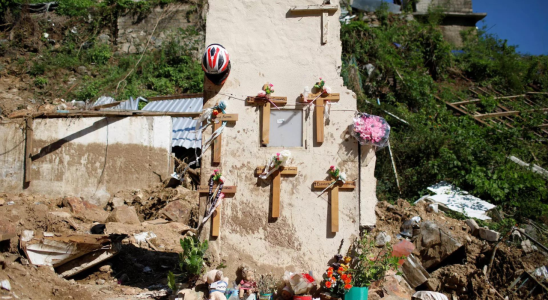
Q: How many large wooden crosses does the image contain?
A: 6